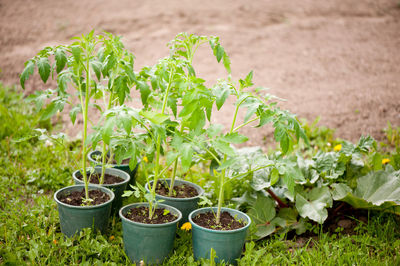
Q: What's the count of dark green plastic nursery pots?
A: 6